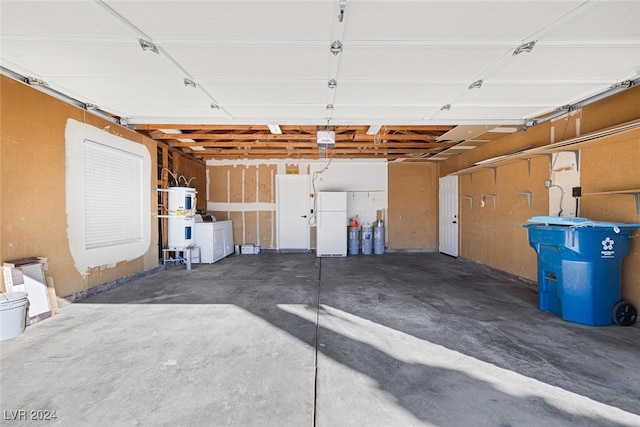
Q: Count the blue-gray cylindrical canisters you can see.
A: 3